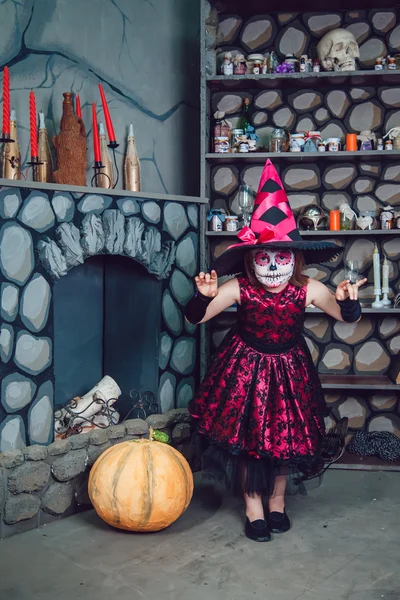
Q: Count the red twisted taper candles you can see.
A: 2